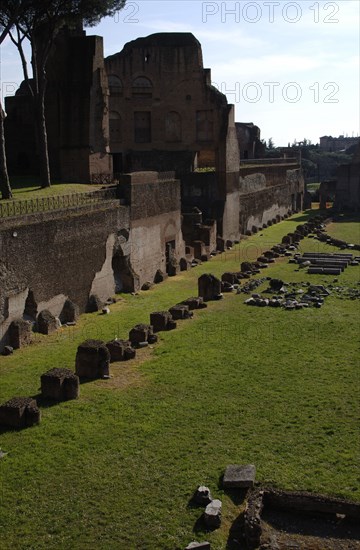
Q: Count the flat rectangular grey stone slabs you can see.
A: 1